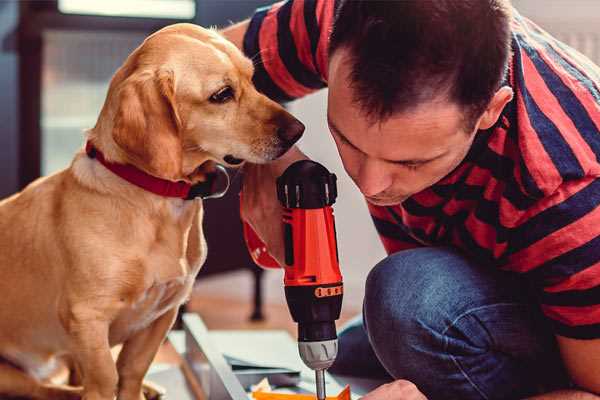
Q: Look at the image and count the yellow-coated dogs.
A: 1